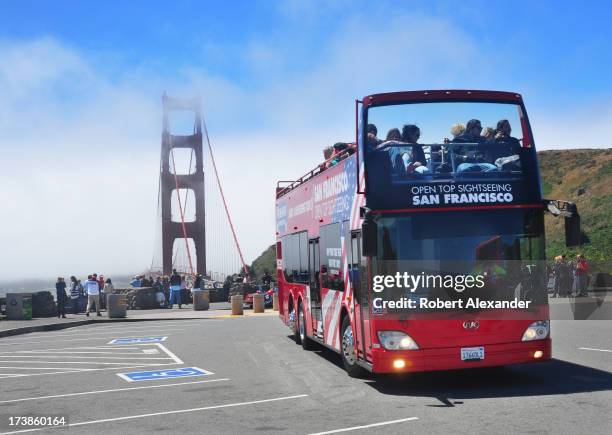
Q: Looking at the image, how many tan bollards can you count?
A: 3